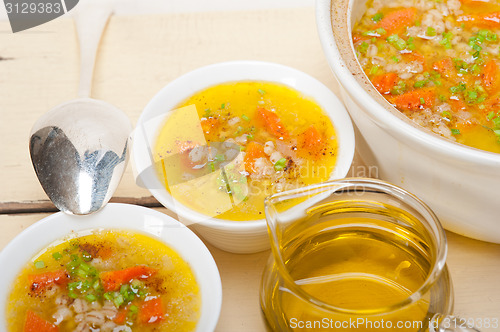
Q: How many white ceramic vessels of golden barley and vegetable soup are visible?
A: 3